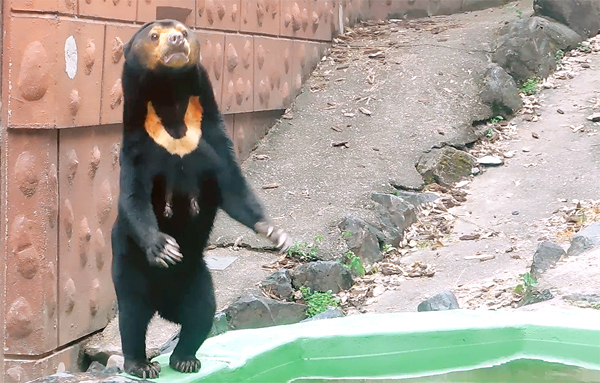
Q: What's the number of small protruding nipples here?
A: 2